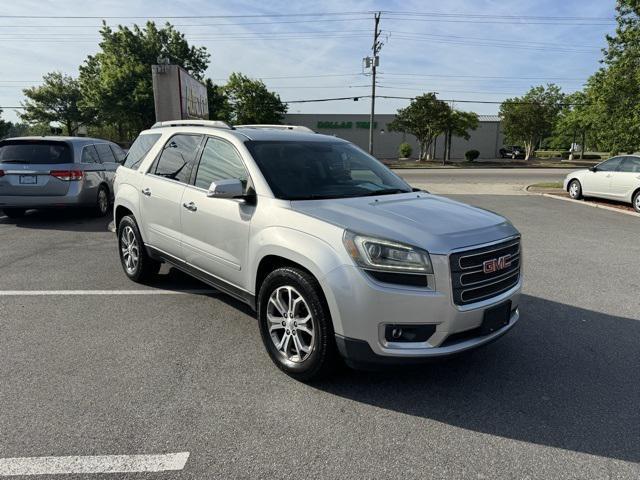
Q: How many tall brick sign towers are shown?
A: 1